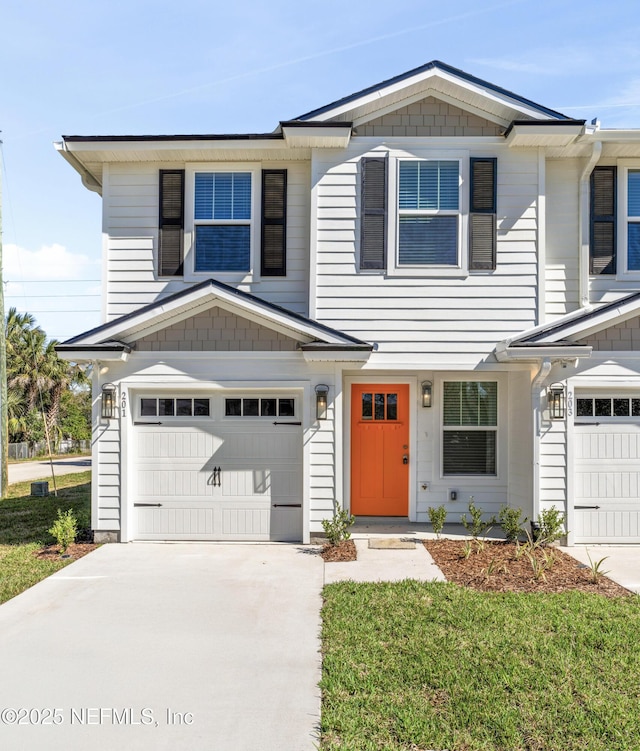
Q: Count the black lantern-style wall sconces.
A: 4